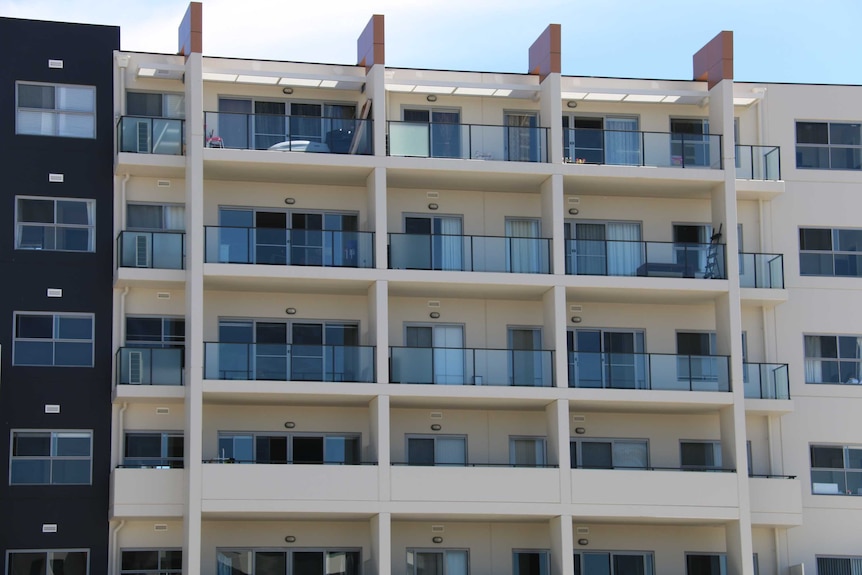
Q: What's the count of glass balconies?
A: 15